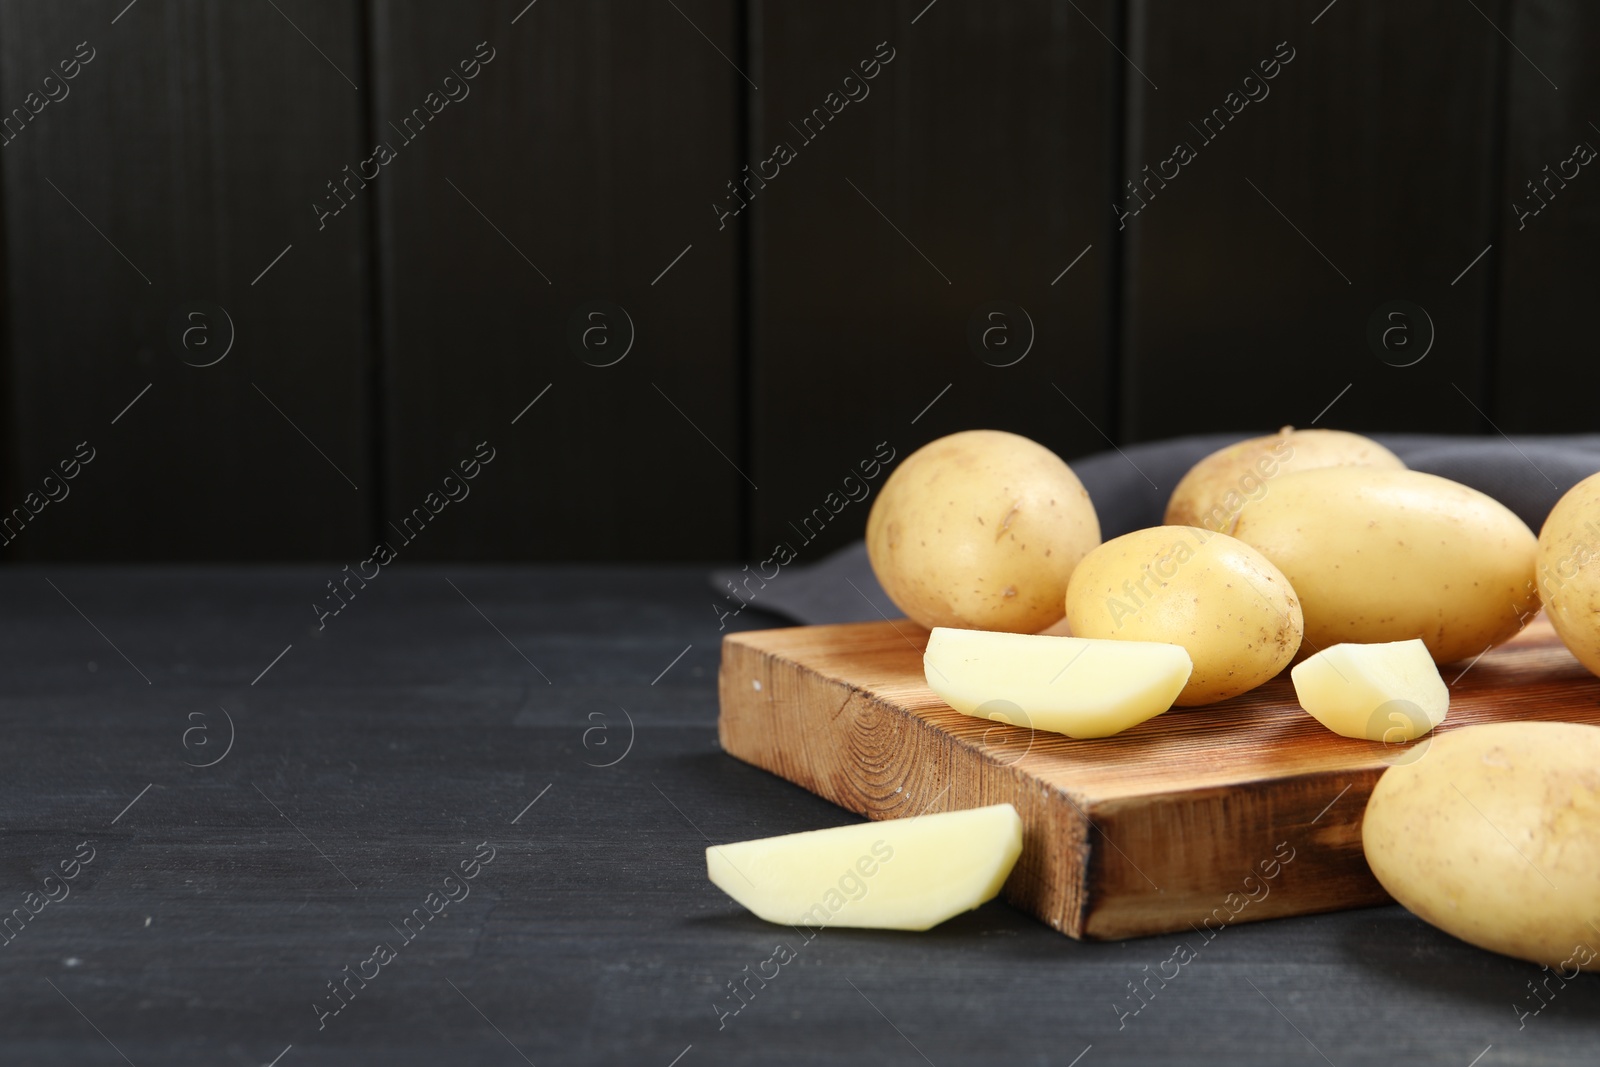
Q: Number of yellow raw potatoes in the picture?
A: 6